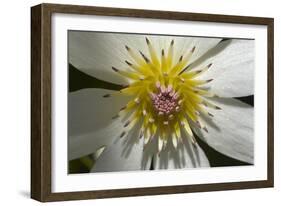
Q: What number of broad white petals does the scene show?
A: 6